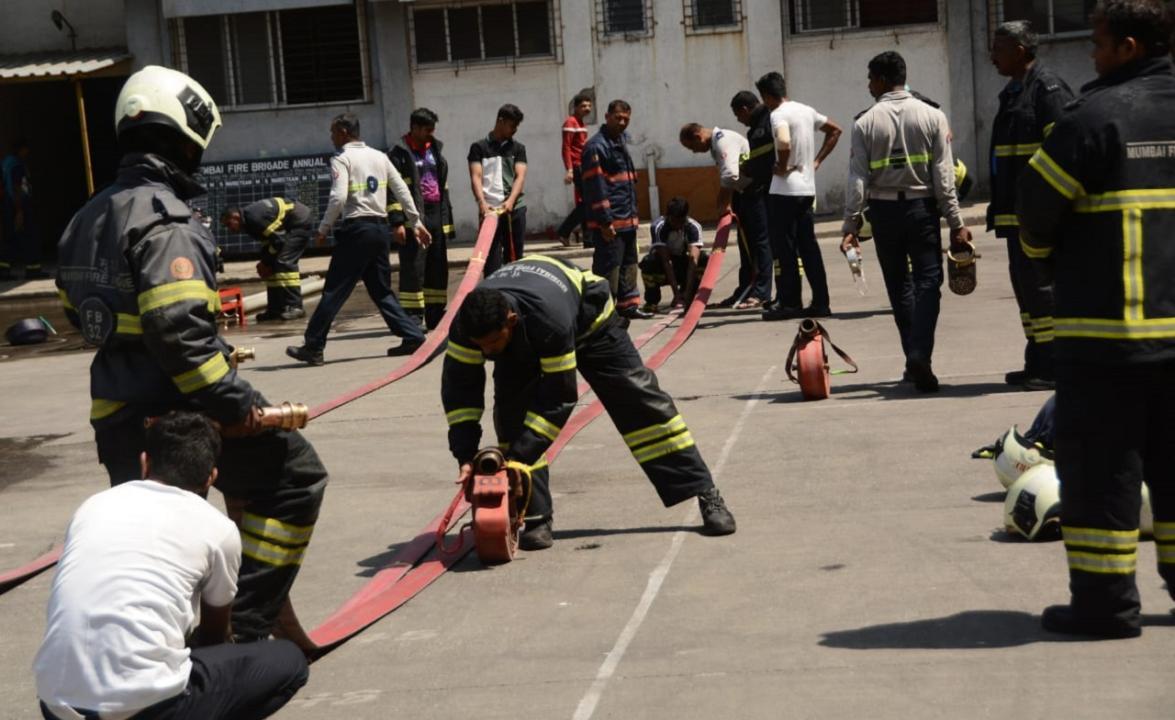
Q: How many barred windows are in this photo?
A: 6